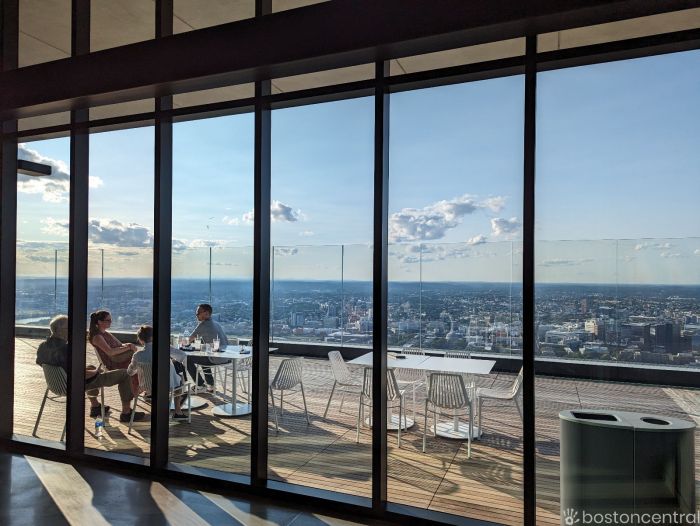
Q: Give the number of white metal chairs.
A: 12